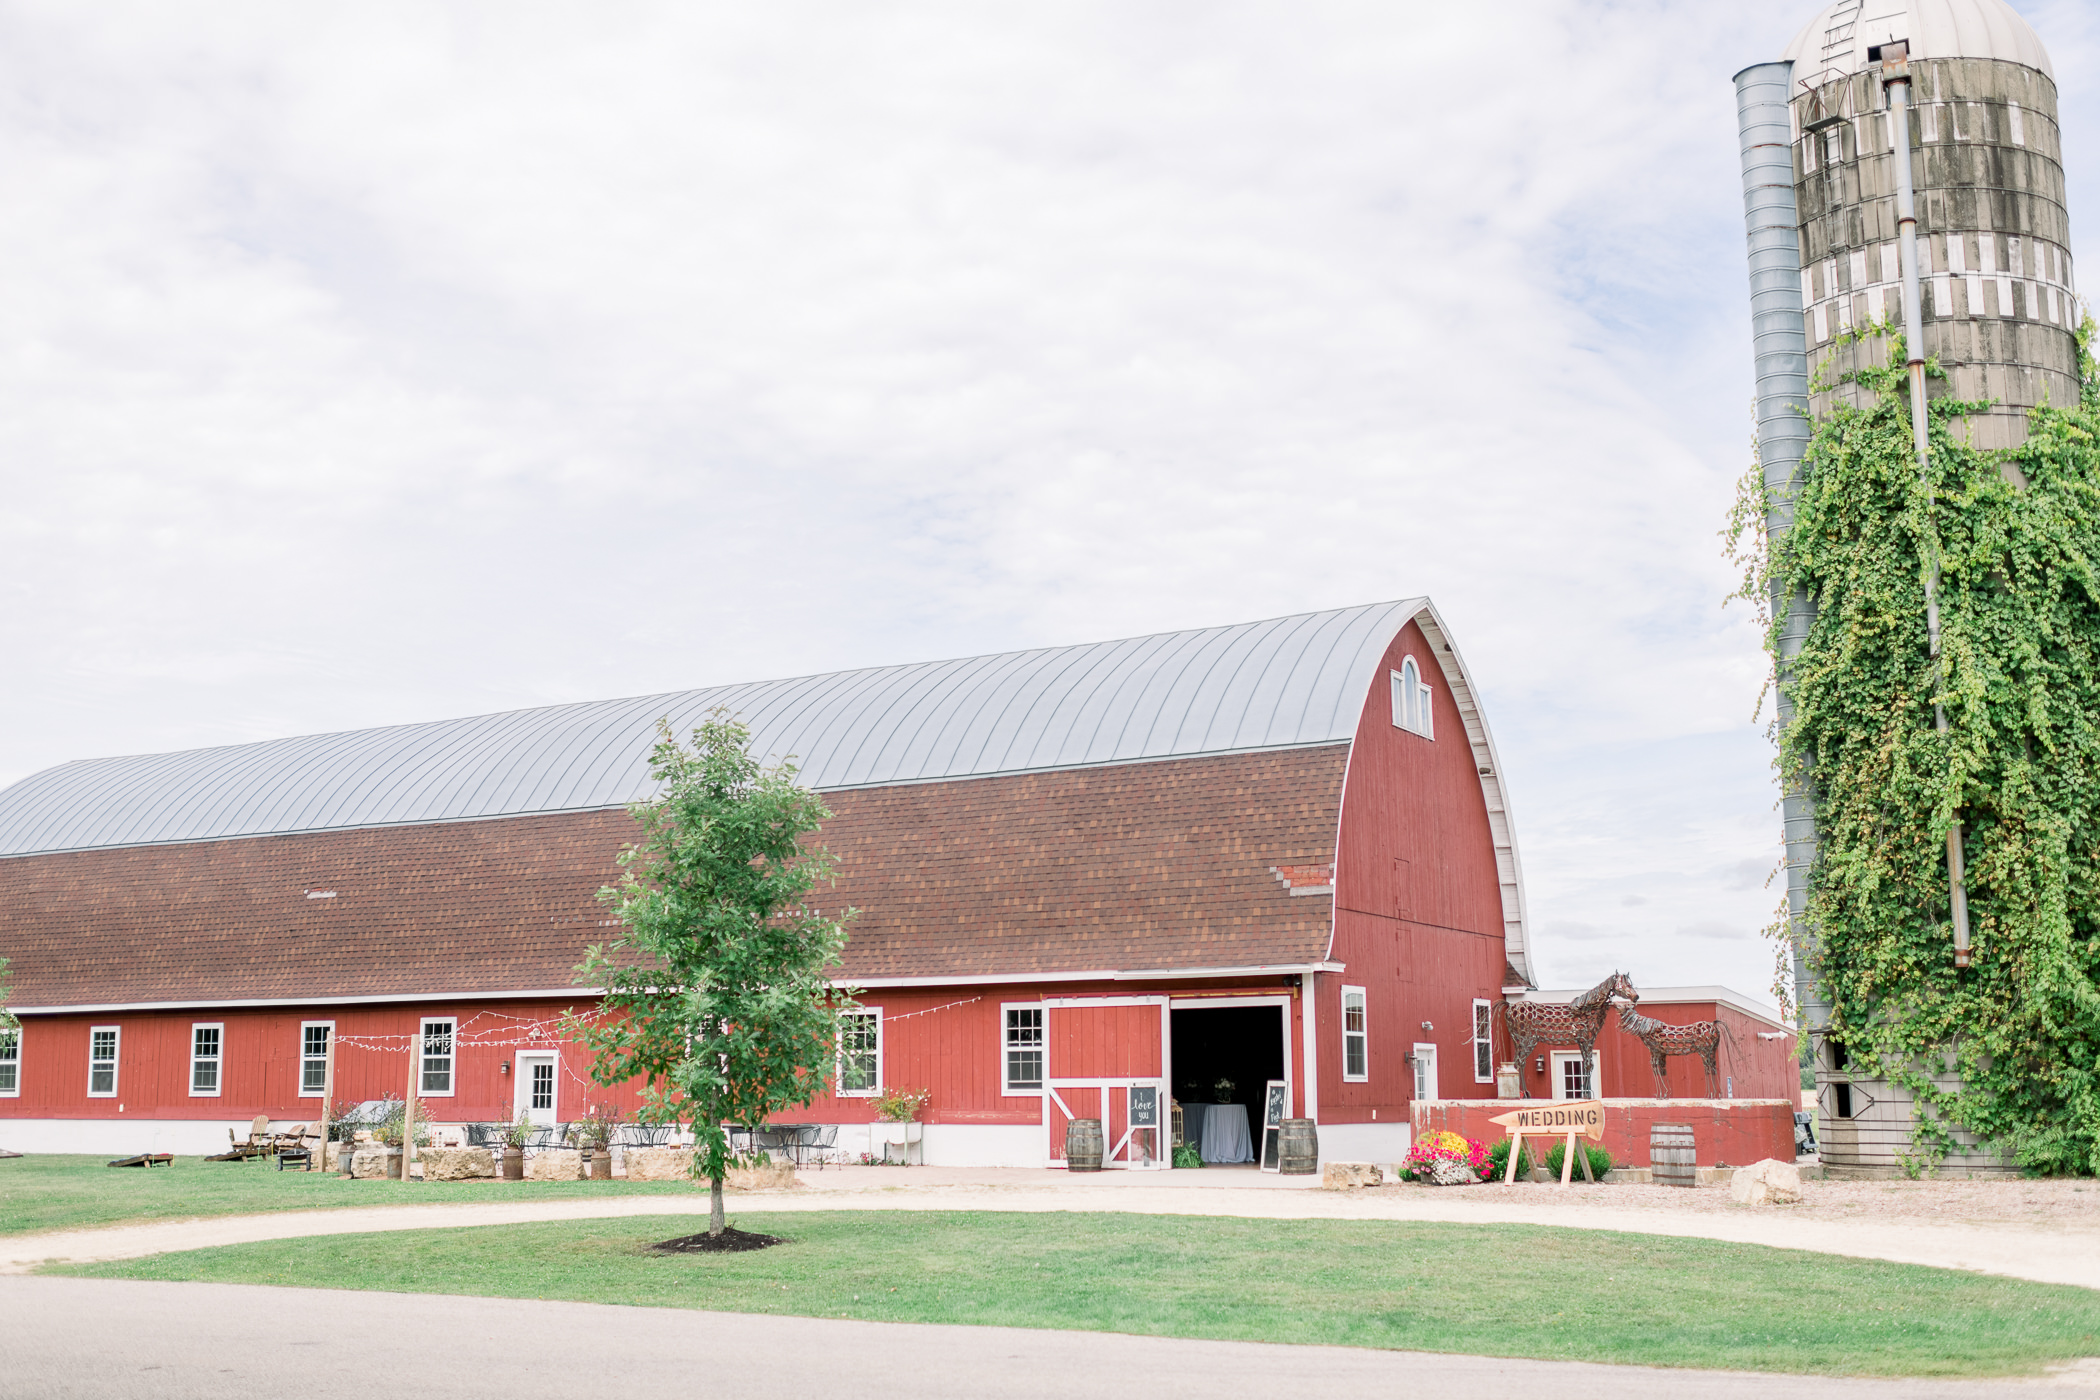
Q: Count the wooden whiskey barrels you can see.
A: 3